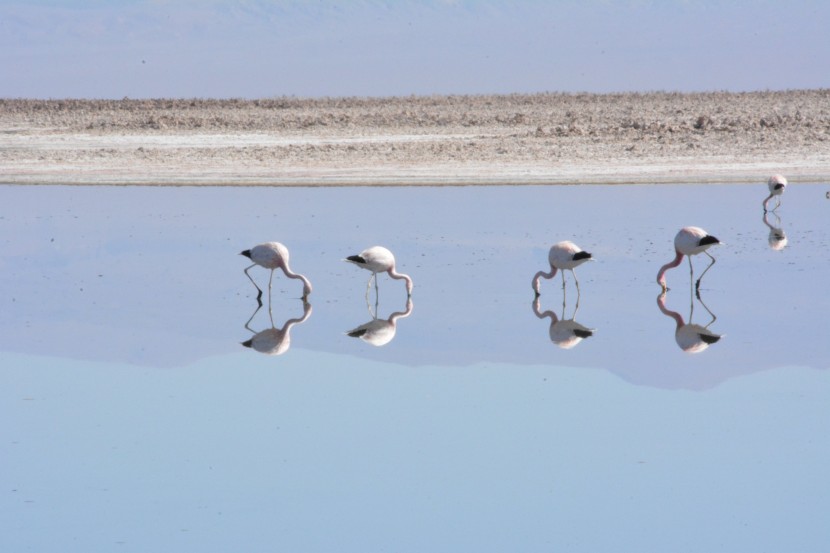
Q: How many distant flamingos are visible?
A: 1